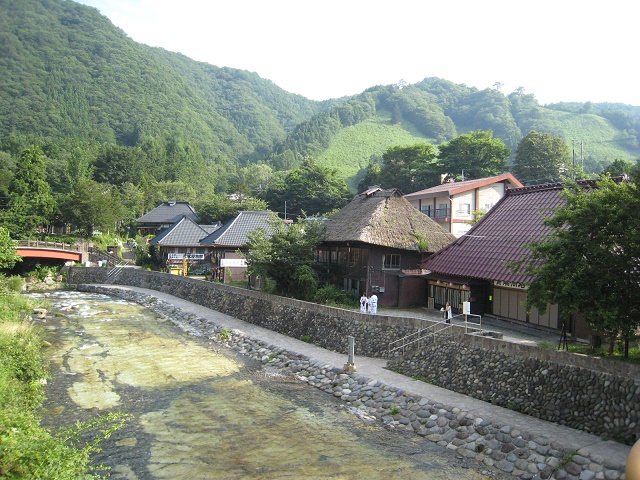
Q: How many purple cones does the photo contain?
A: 0